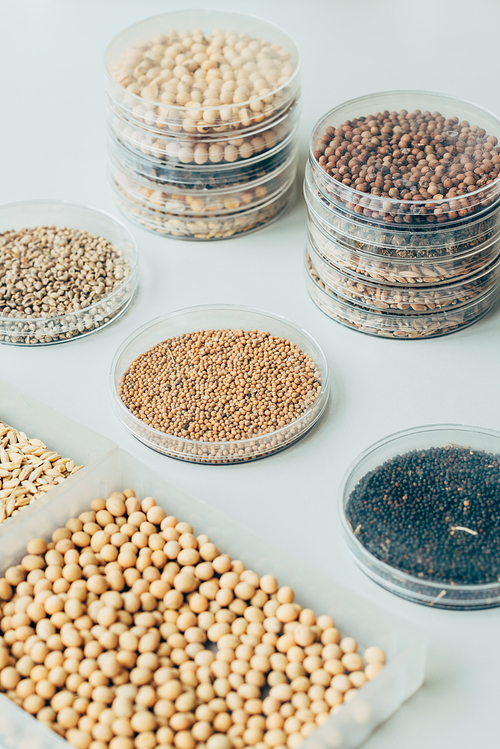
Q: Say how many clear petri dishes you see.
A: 13